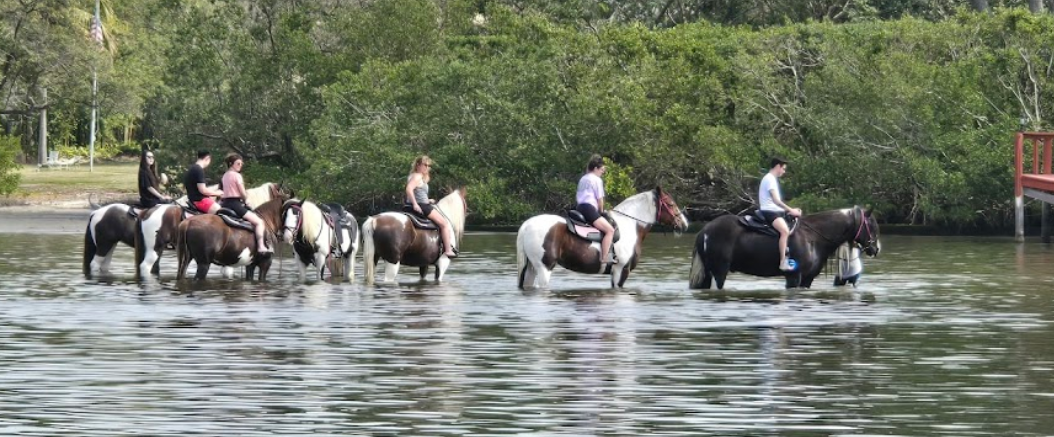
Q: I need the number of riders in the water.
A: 6